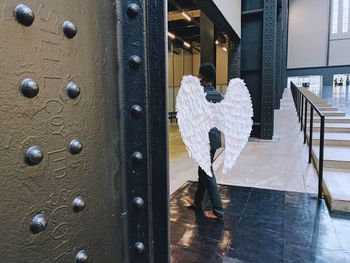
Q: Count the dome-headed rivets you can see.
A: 15